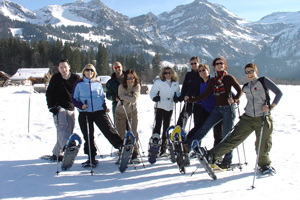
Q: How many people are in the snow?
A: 9